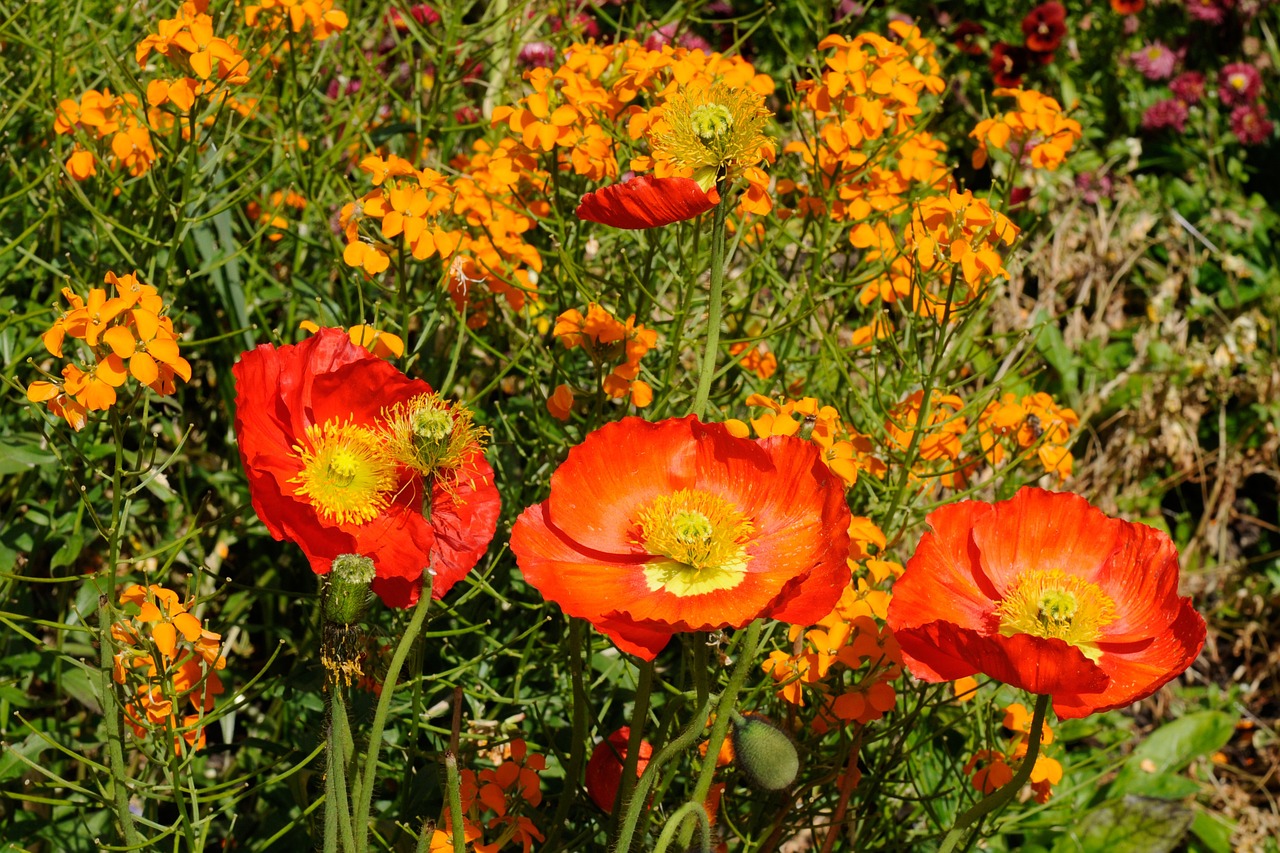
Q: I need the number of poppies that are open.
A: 3